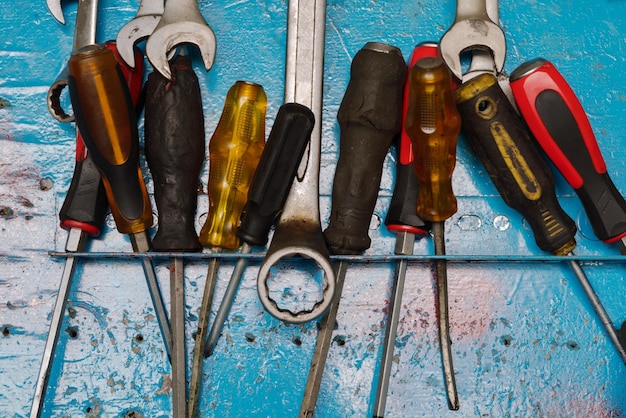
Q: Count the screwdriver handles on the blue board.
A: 10